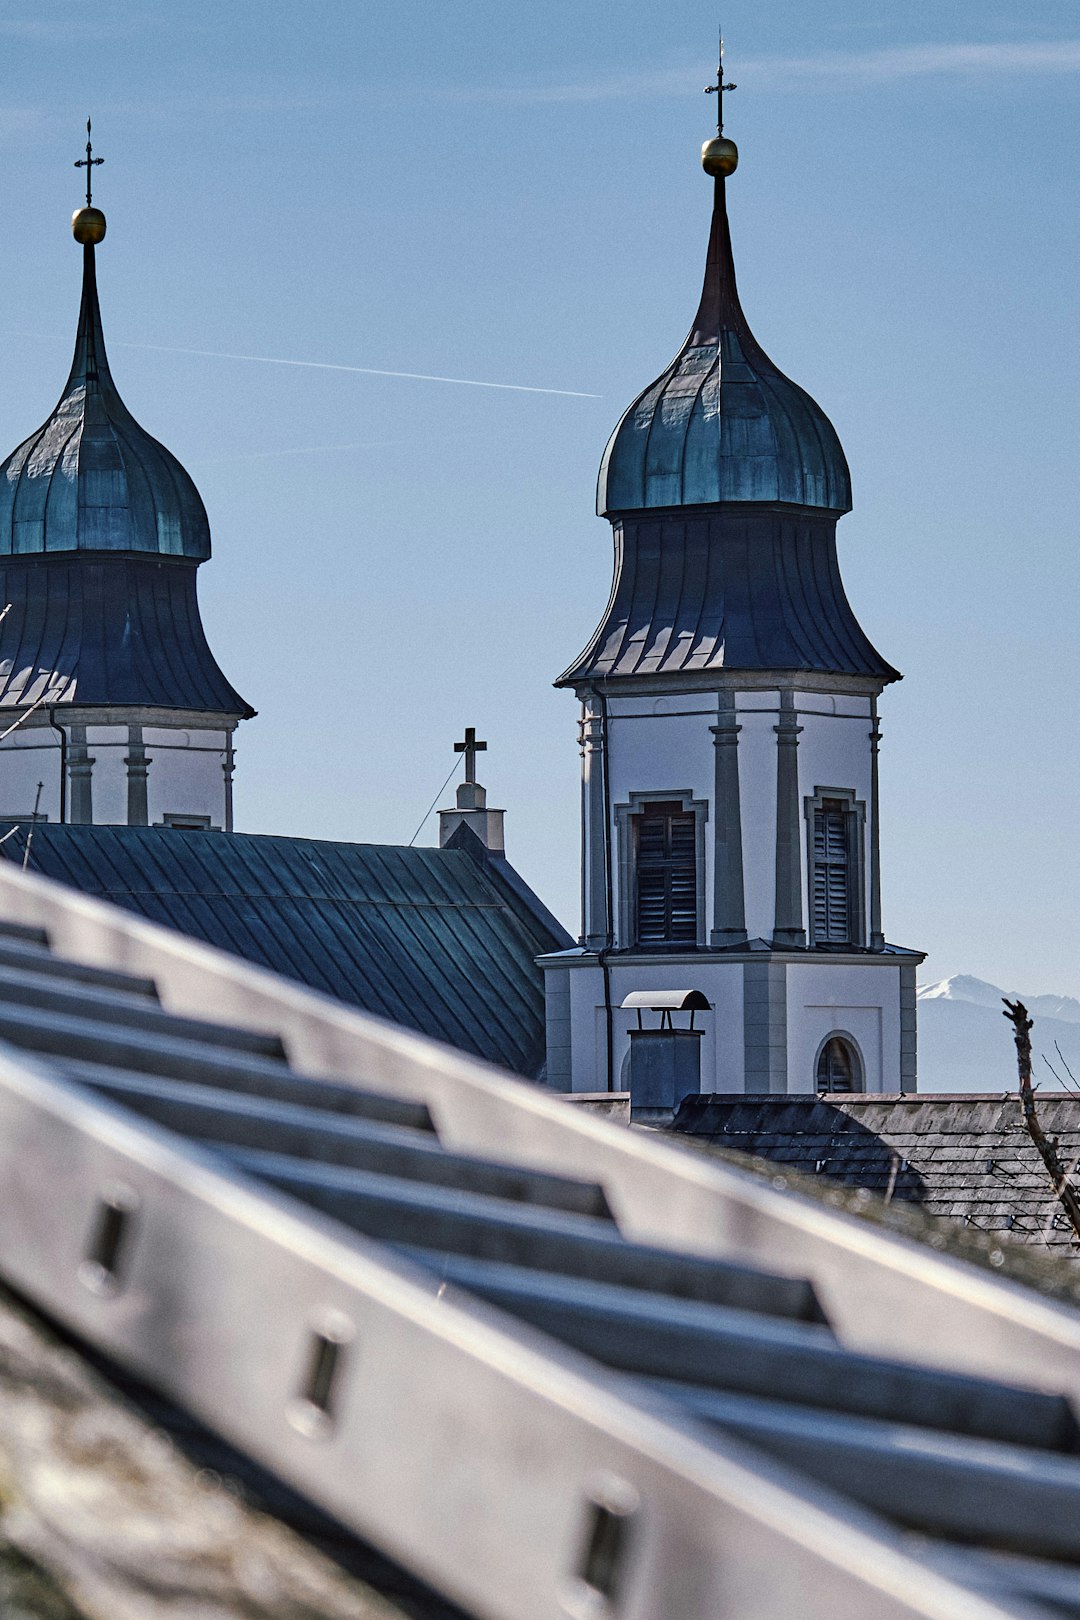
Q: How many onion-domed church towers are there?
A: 2